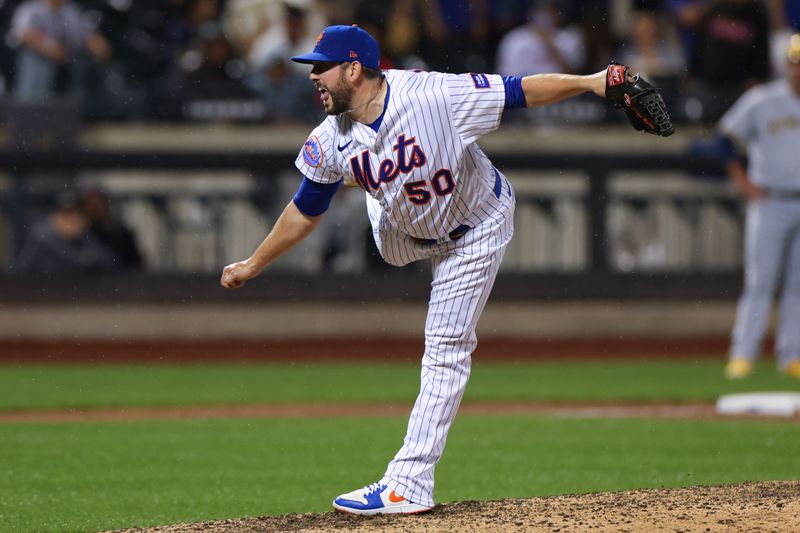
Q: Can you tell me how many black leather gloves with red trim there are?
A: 1